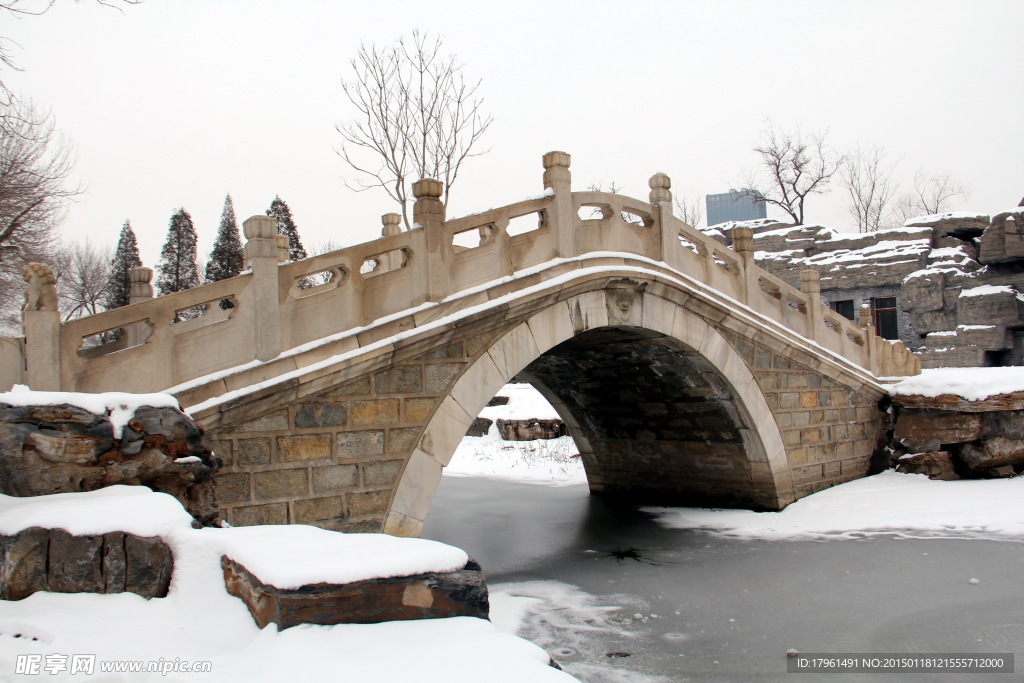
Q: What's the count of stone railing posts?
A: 11